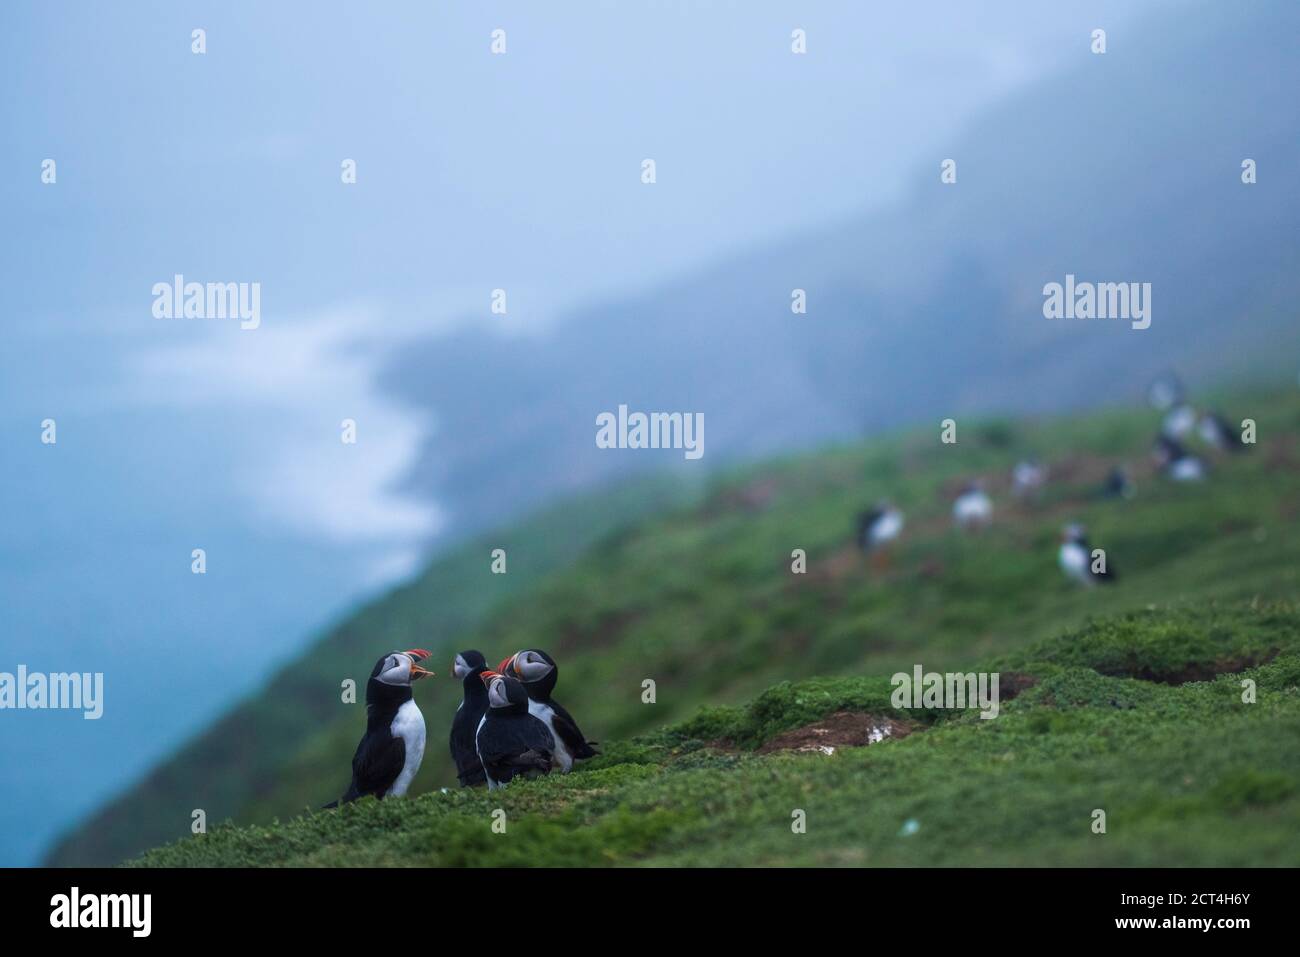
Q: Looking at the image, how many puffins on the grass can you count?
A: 13